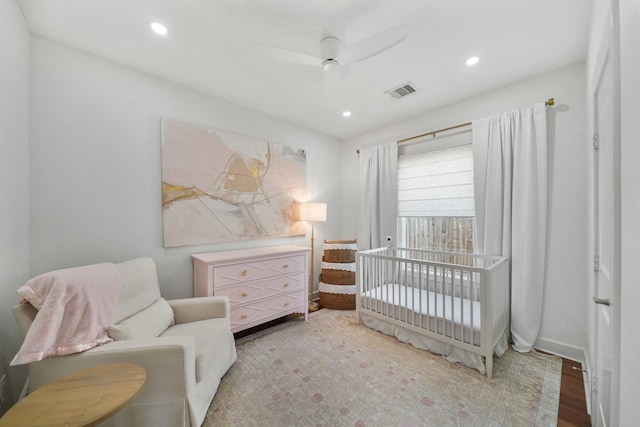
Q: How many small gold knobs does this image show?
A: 6